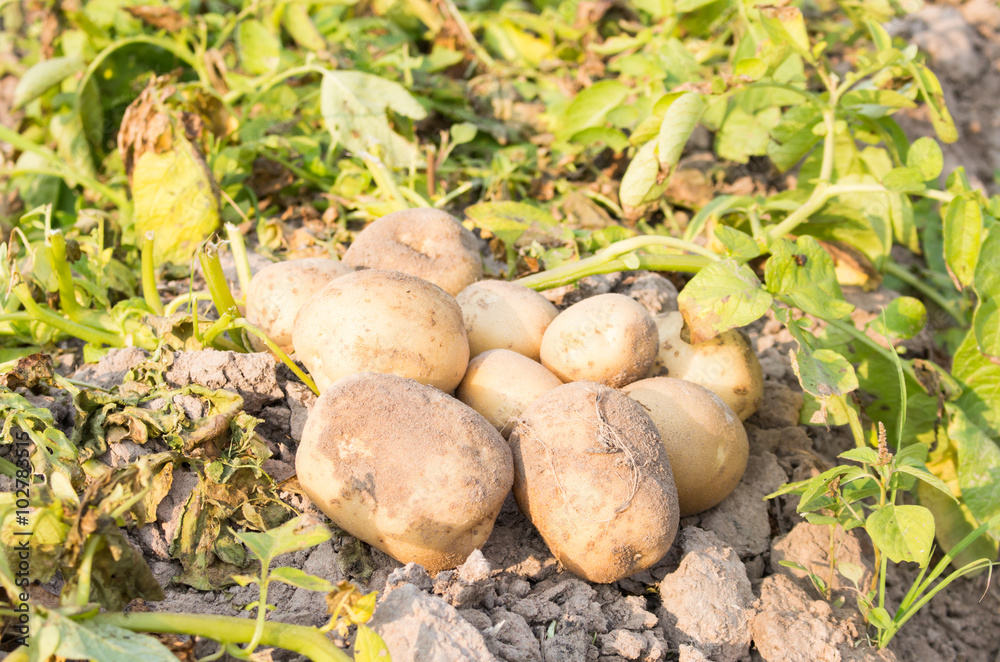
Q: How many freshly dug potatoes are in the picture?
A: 10